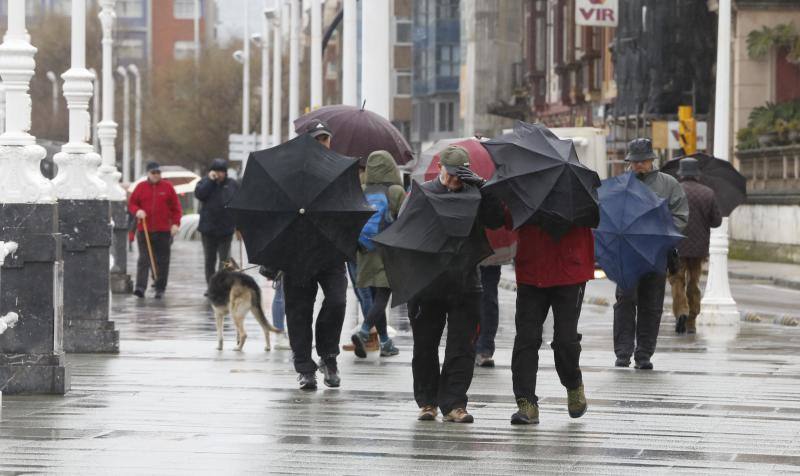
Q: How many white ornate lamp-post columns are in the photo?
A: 3